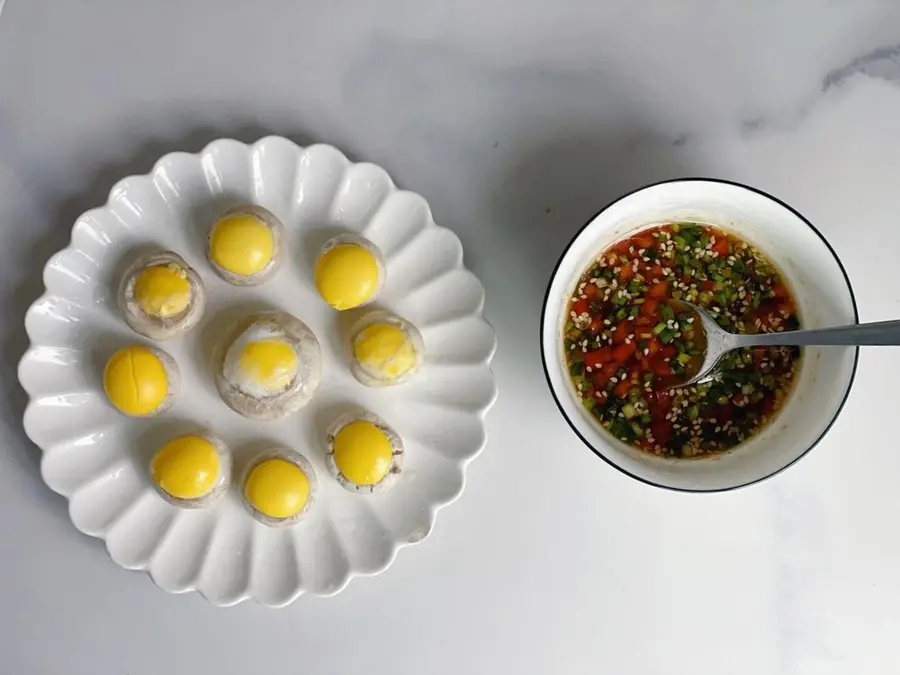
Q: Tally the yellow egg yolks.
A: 9